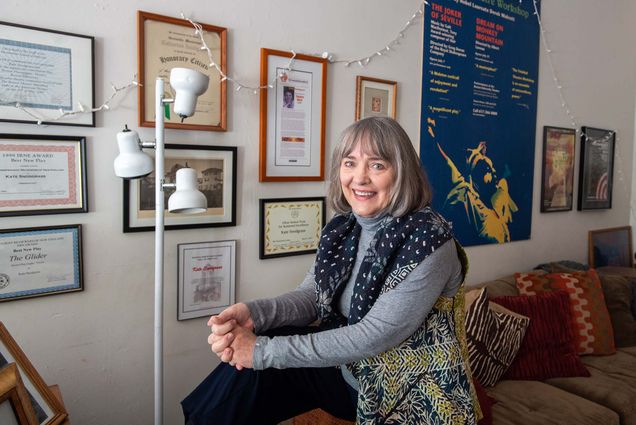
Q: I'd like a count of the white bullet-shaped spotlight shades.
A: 3